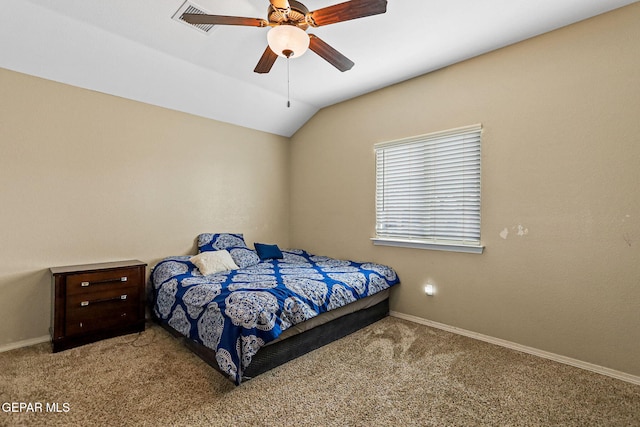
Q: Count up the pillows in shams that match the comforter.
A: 2